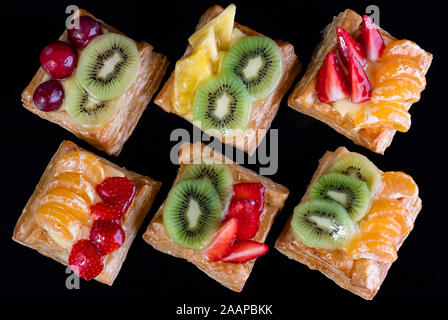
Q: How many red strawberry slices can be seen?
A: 12